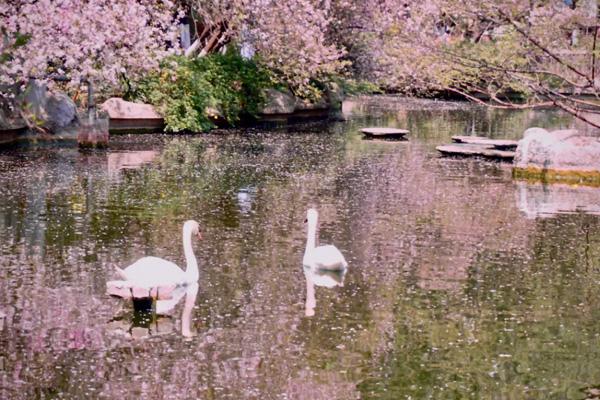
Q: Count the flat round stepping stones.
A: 3